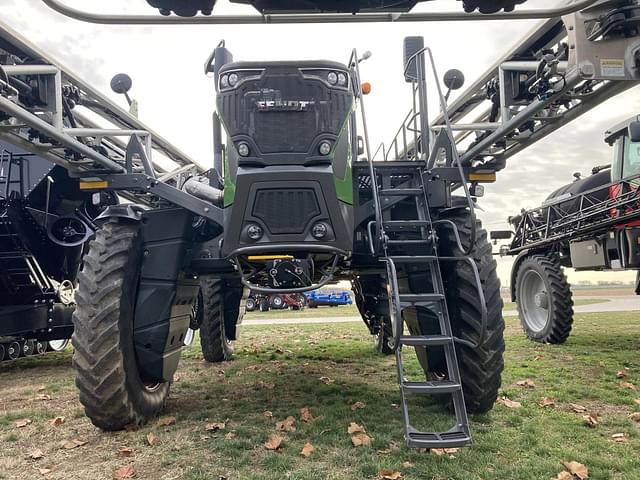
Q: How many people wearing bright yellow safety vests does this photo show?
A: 0